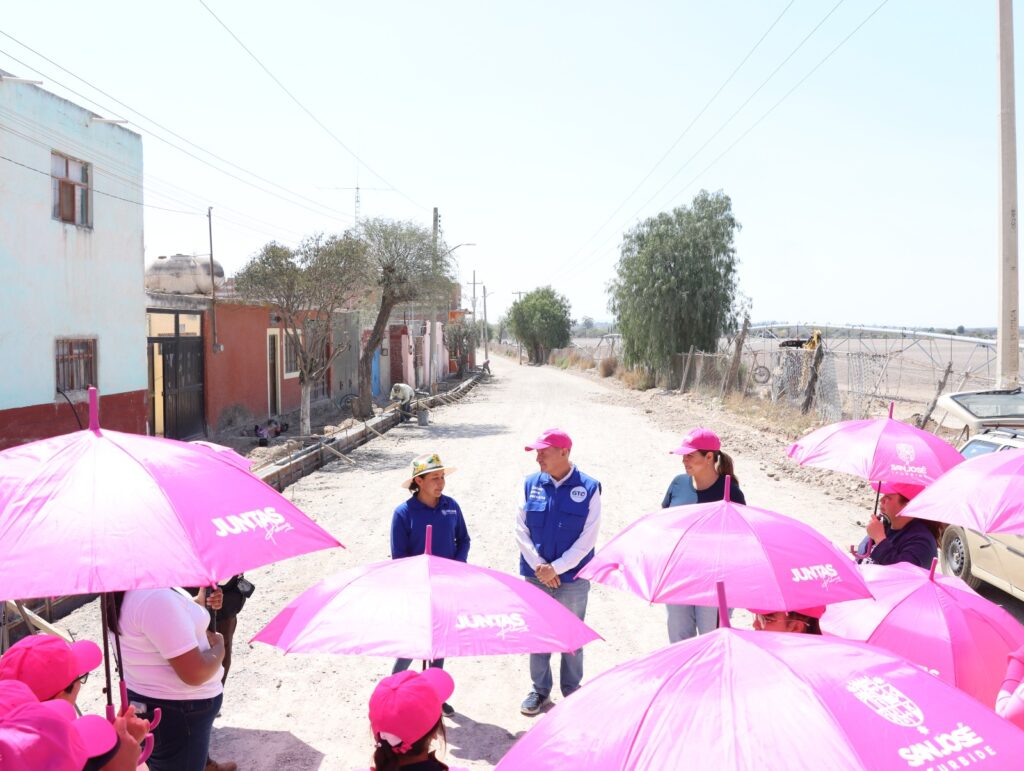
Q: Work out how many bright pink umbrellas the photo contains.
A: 8